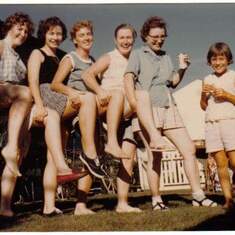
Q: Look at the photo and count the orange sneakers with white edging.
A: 0